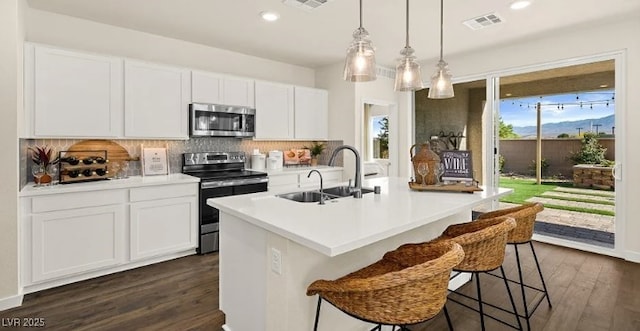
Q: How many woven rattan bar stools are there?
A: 3